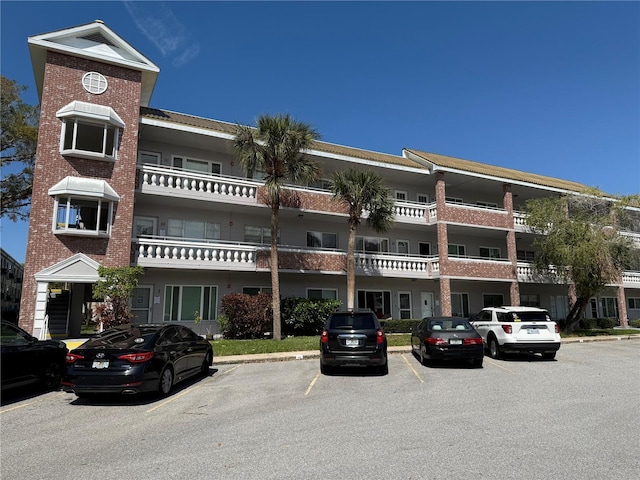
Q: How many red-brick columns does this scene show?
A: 4